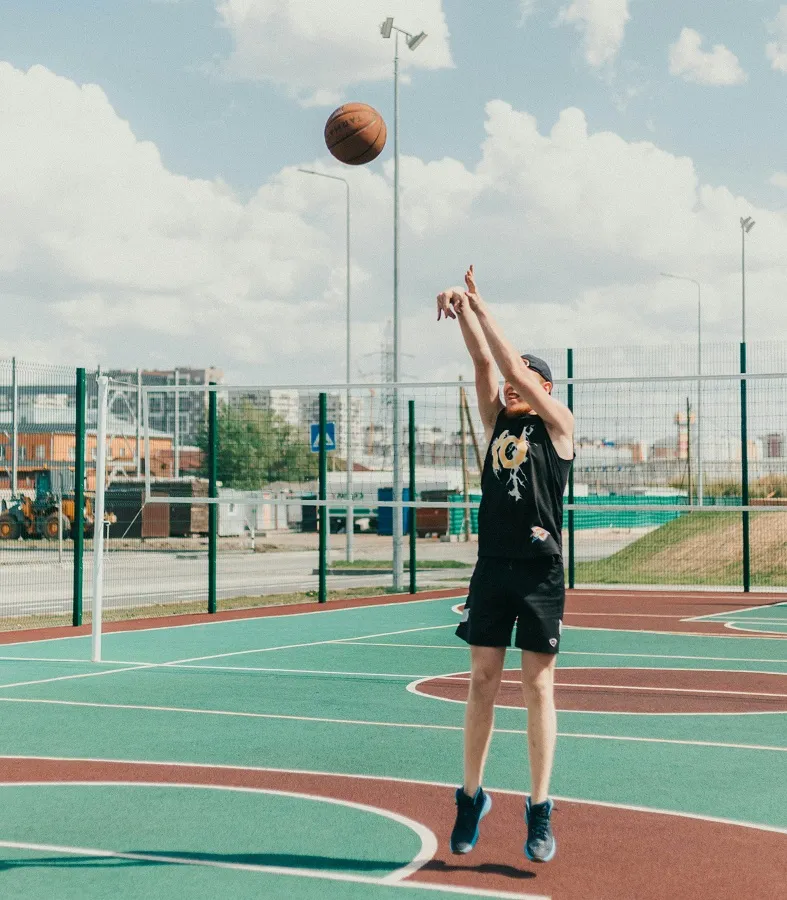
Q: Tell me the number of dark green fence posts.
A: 6